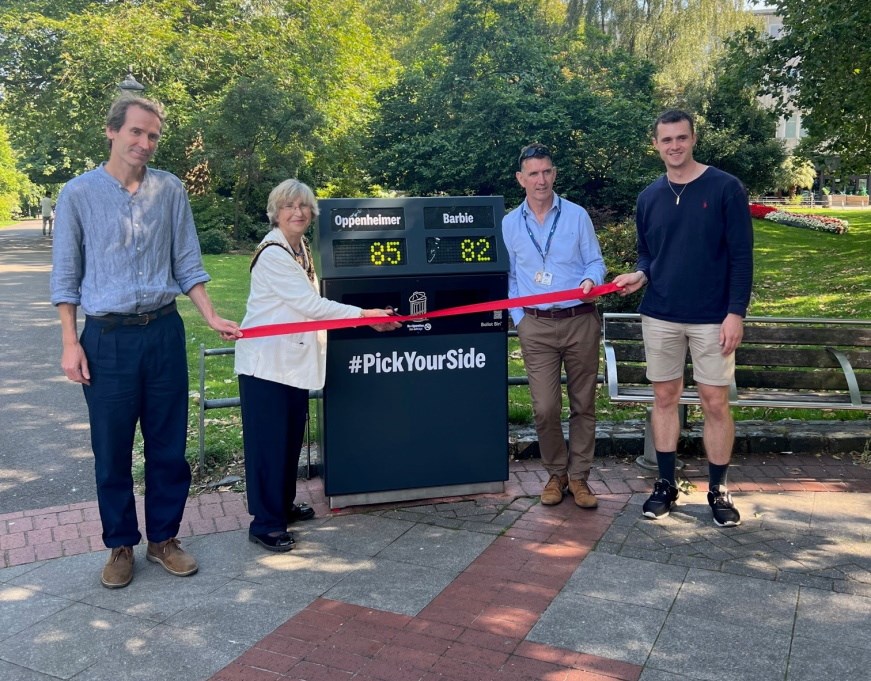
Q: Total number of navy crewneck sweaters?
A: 1